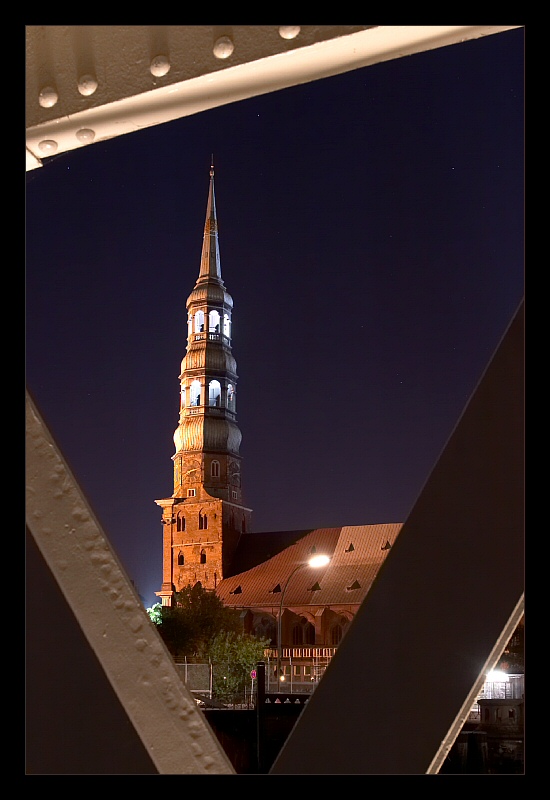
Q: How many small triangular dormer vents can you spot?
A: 7